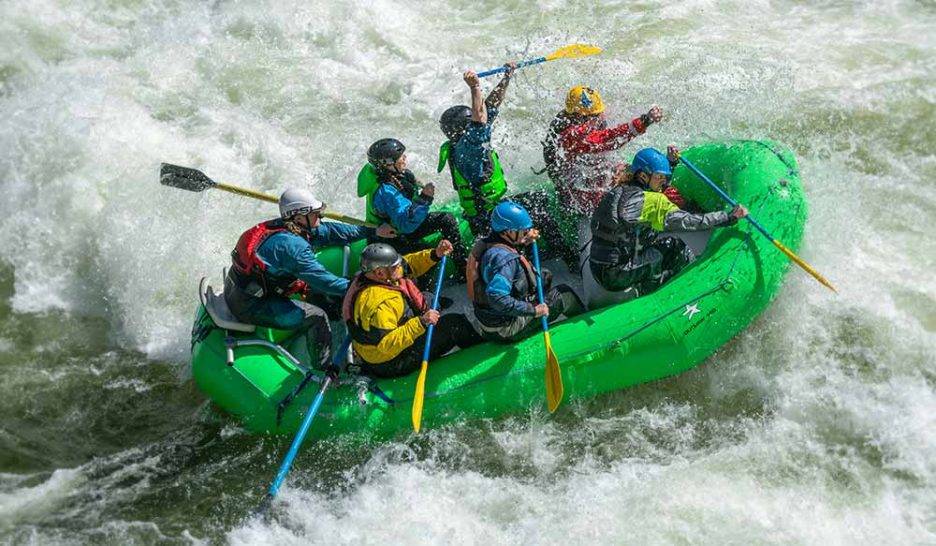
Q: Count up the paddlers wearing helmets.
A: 7